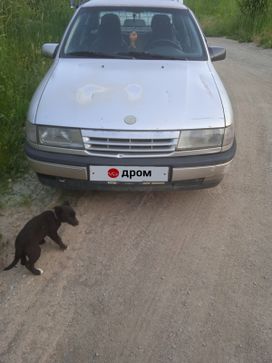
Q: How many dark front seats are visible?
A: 2